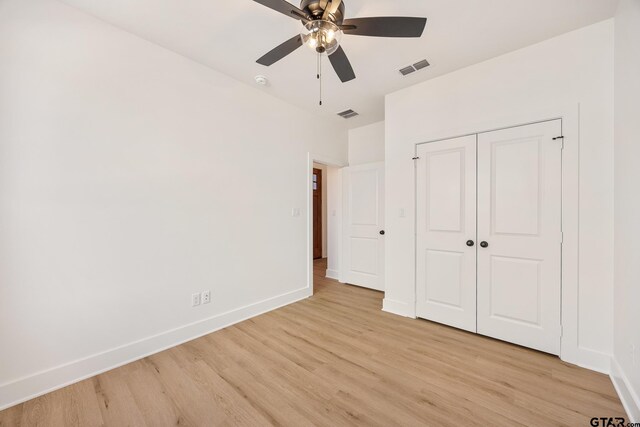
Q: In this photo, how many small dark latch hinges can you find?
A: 2